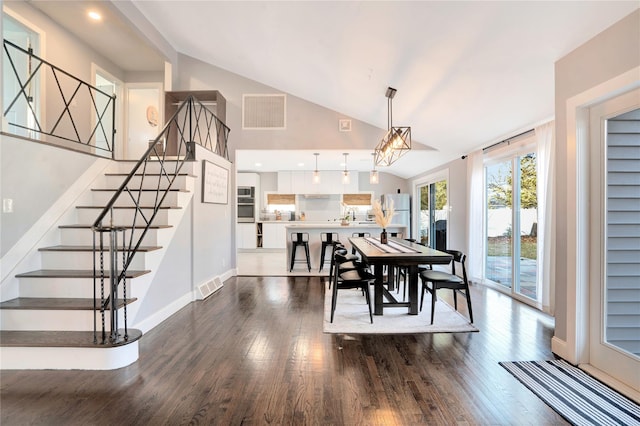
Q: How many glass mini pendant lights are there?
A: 3